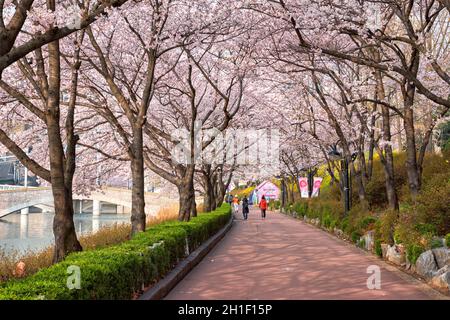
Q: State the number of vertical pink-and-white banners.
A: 2